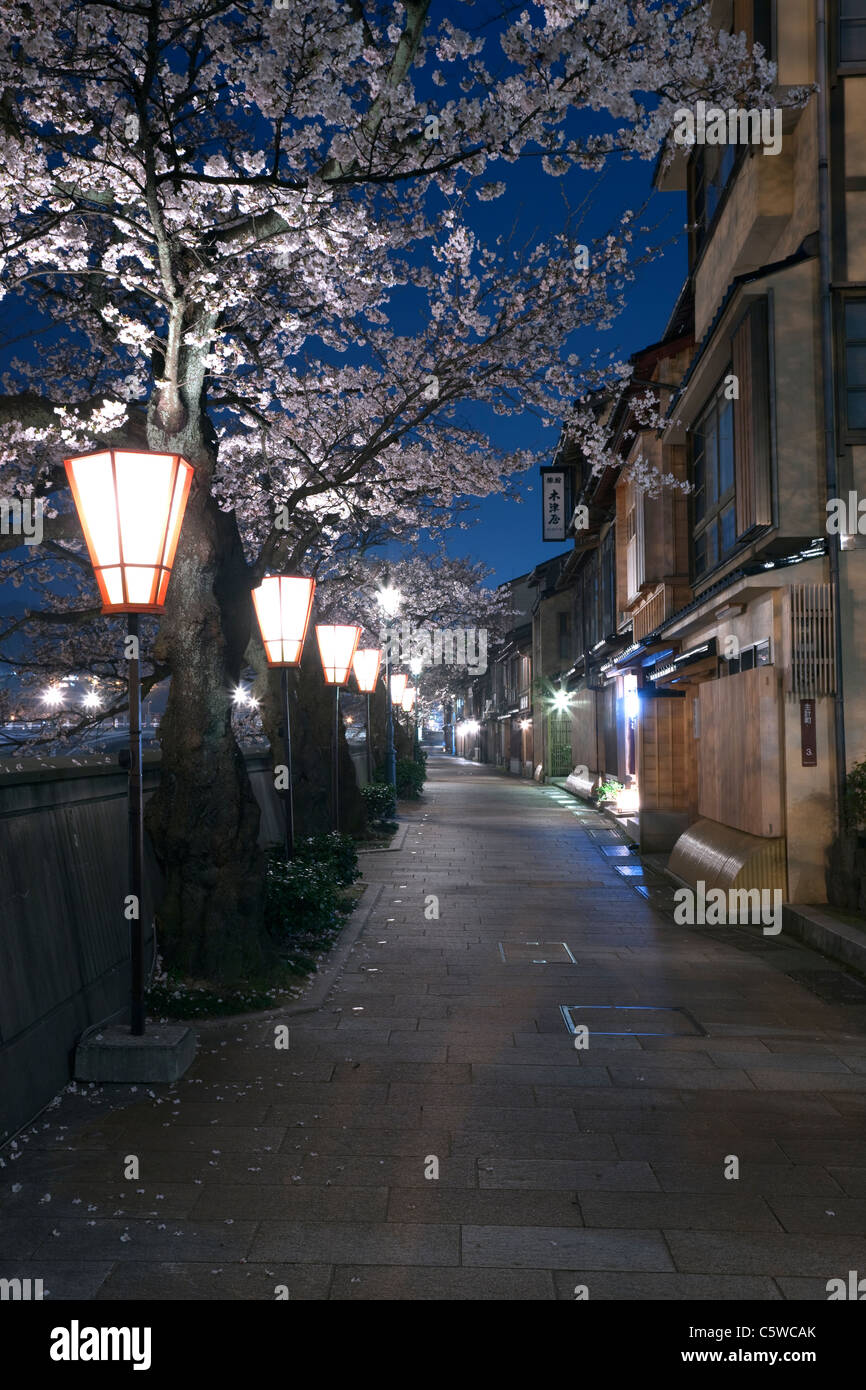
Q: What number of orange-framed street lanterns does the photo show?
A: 6